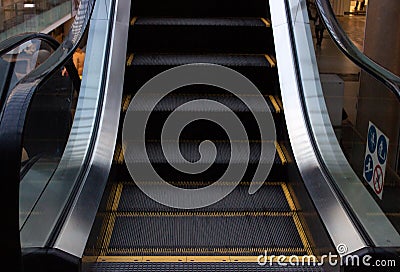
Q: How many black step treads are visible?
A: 6